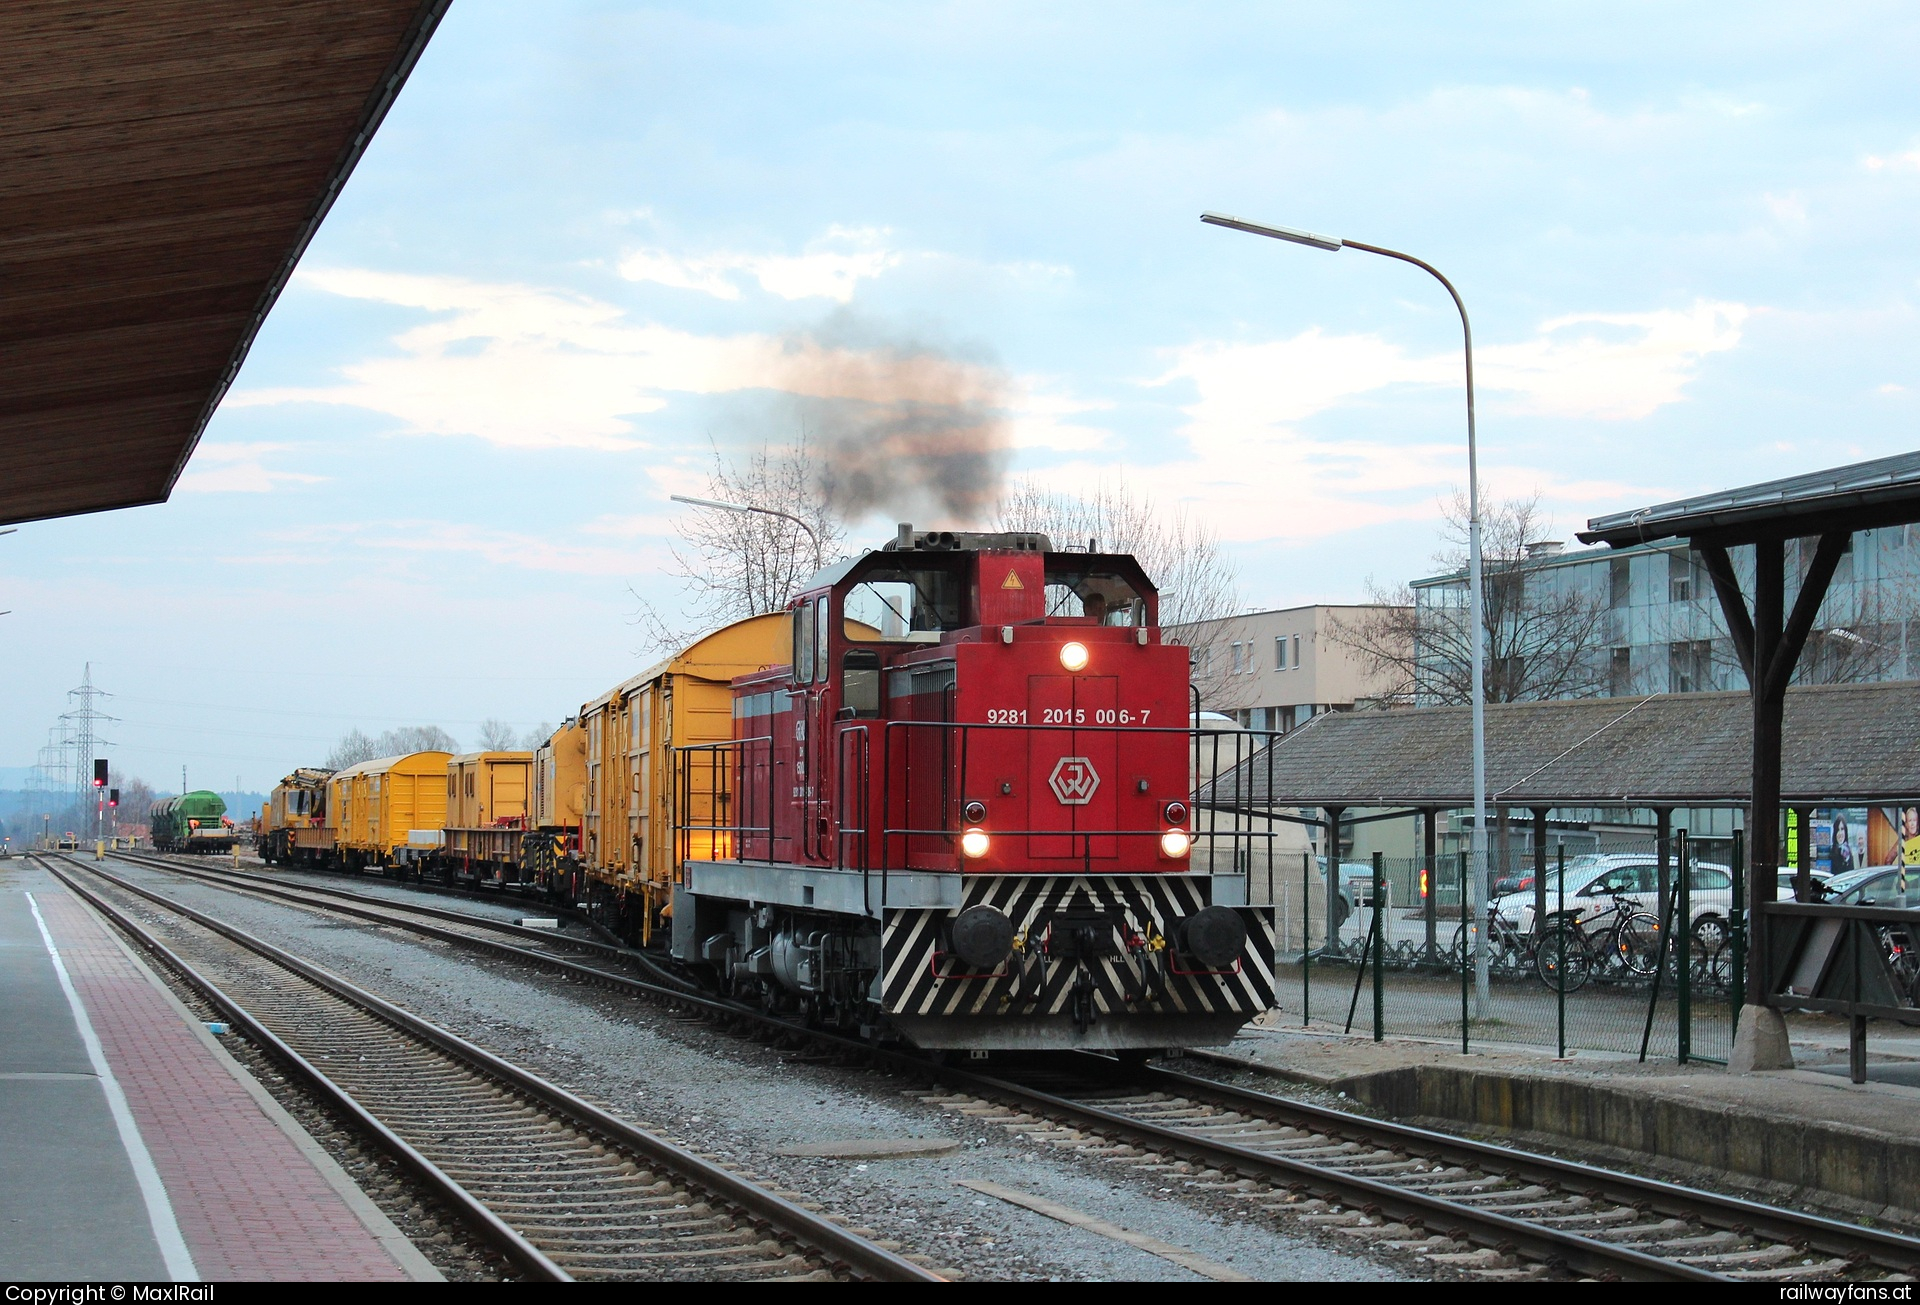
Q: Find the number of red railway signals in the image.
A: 2